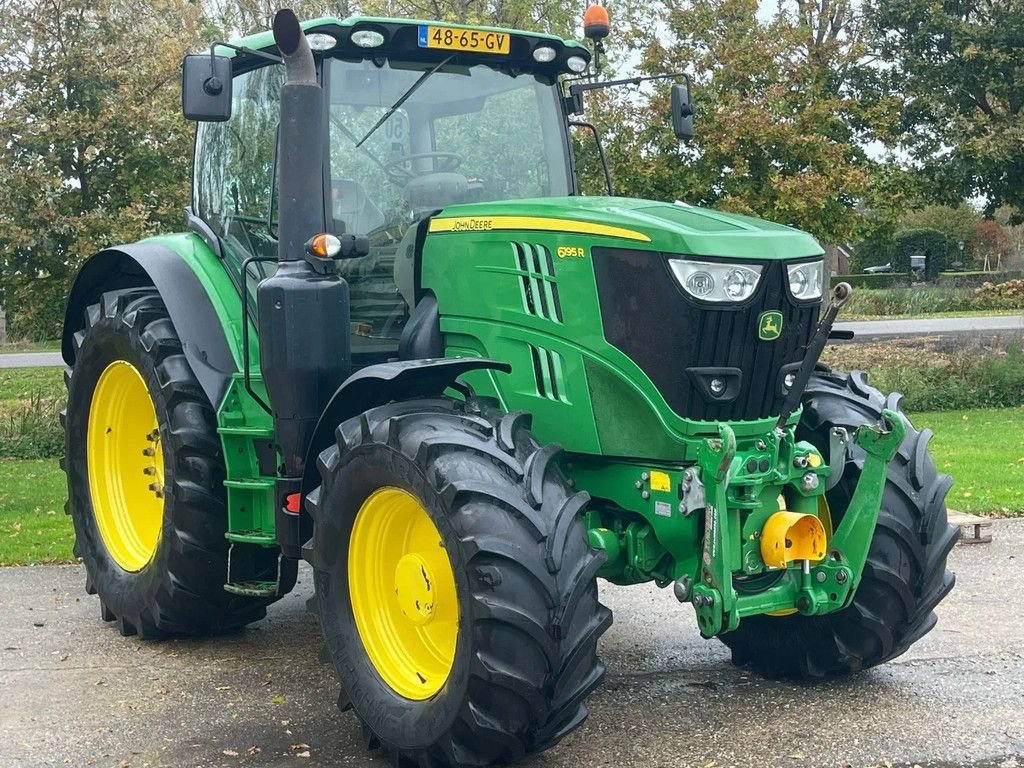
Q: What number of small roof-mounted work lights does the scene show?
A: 4